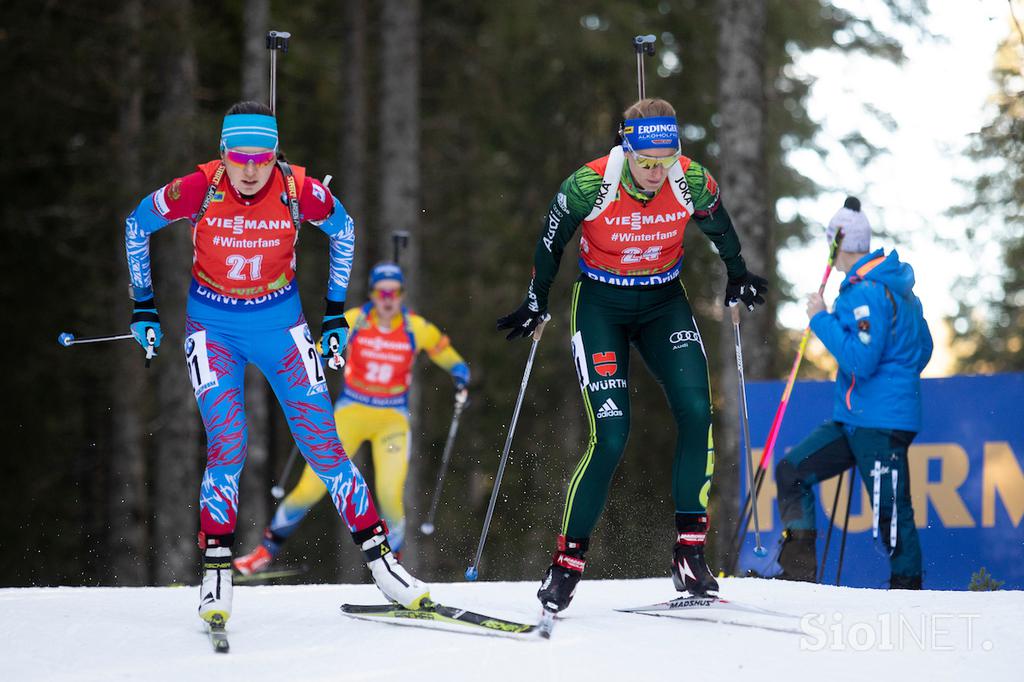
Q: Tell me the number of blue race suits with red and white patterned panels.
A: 1